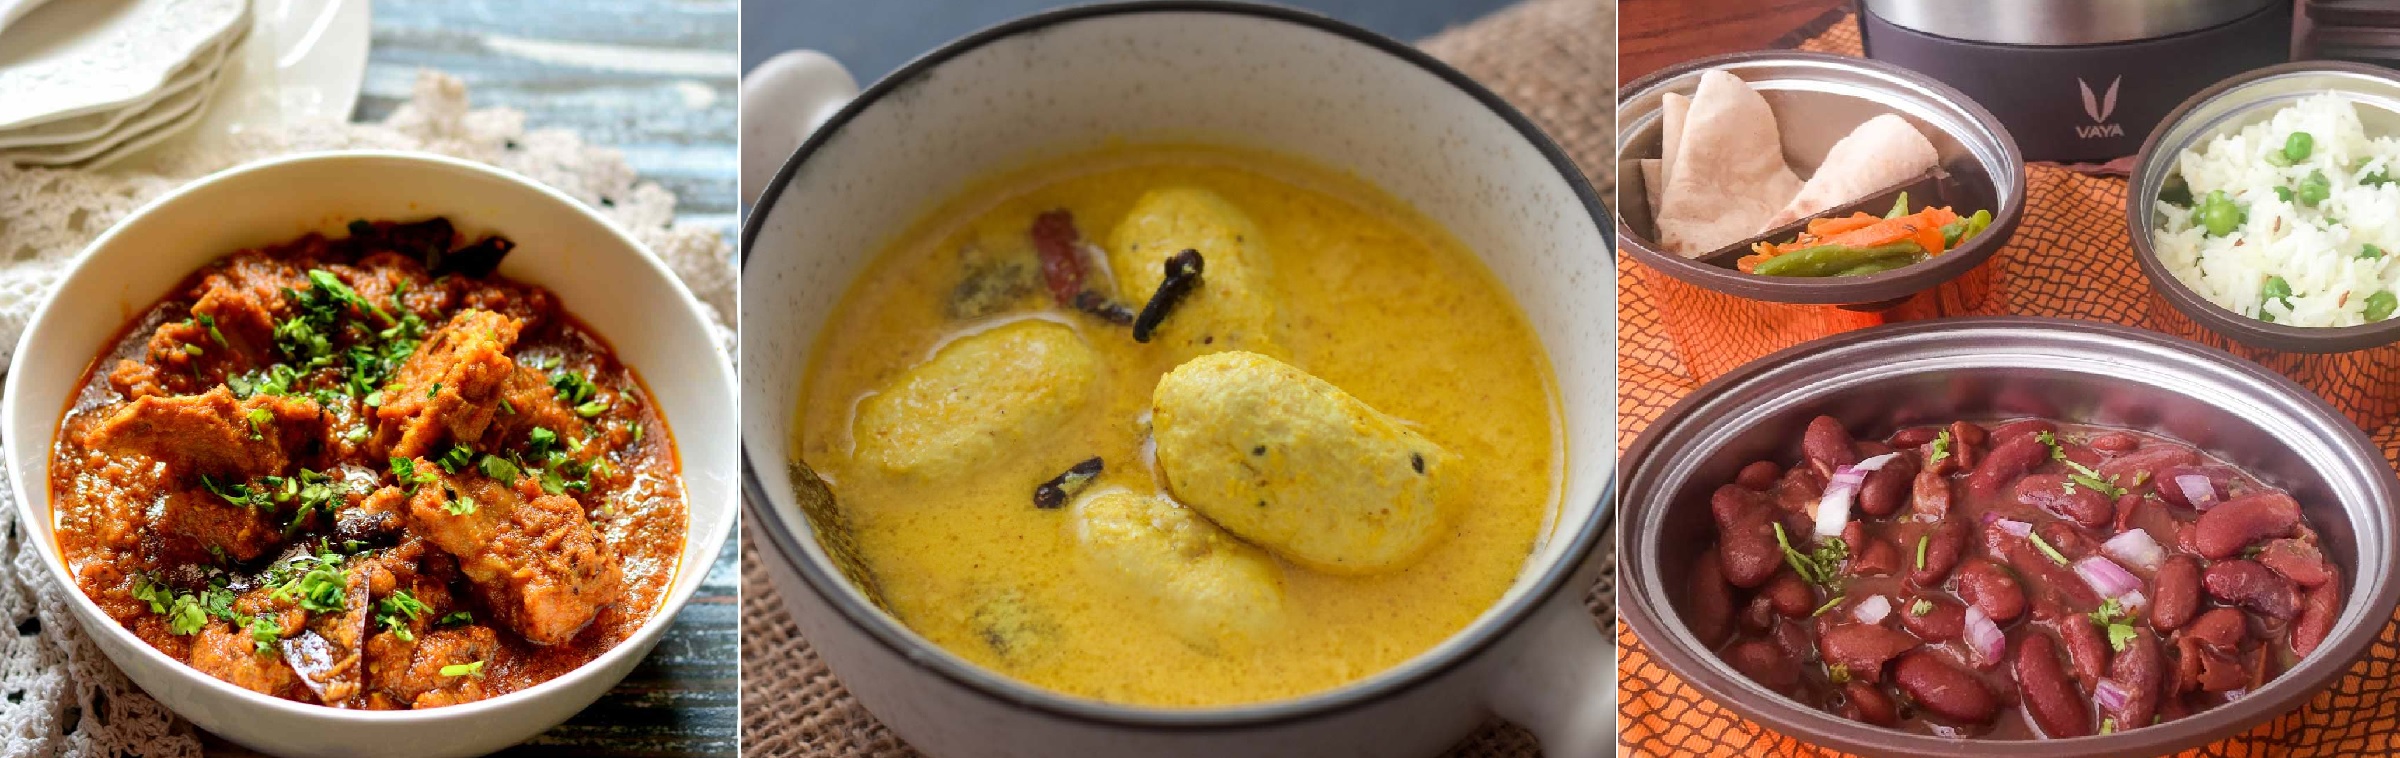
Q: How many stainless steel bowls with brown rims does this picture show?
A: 3